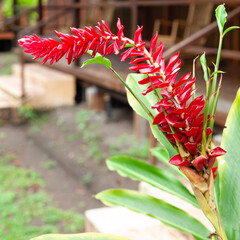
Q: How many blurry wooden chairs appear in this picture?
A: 2